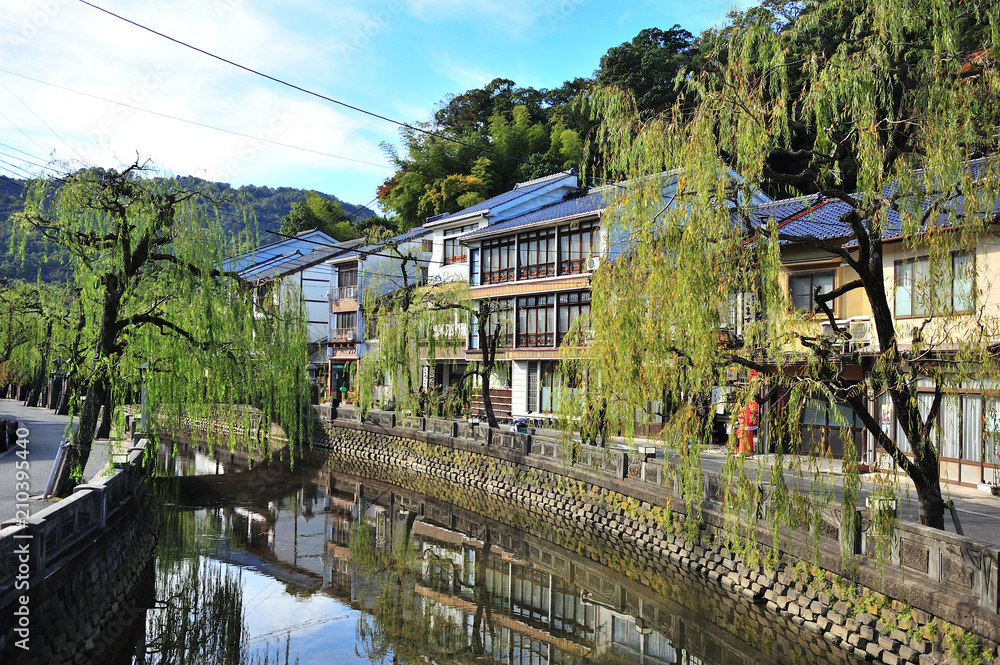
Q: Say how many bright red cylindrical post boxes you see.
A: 1